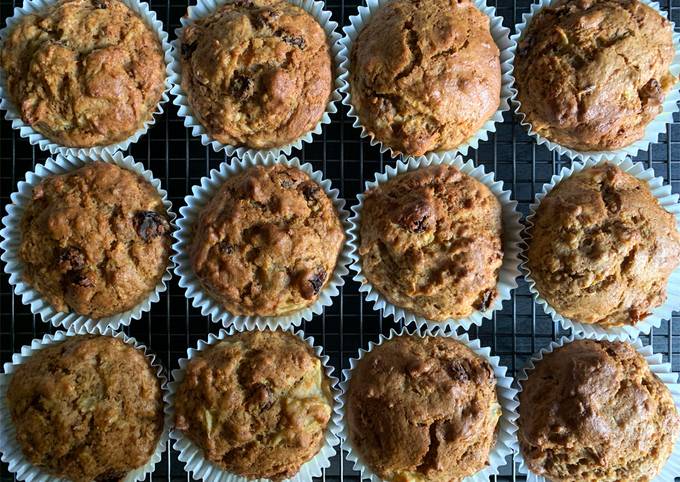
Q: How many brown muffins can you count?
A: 12